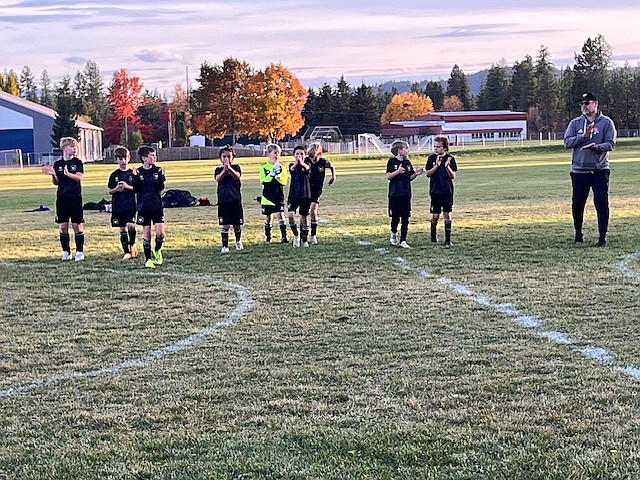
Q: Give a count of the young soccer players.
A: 9